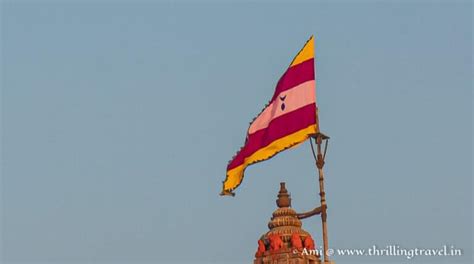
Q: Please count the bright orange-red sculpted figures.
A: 4